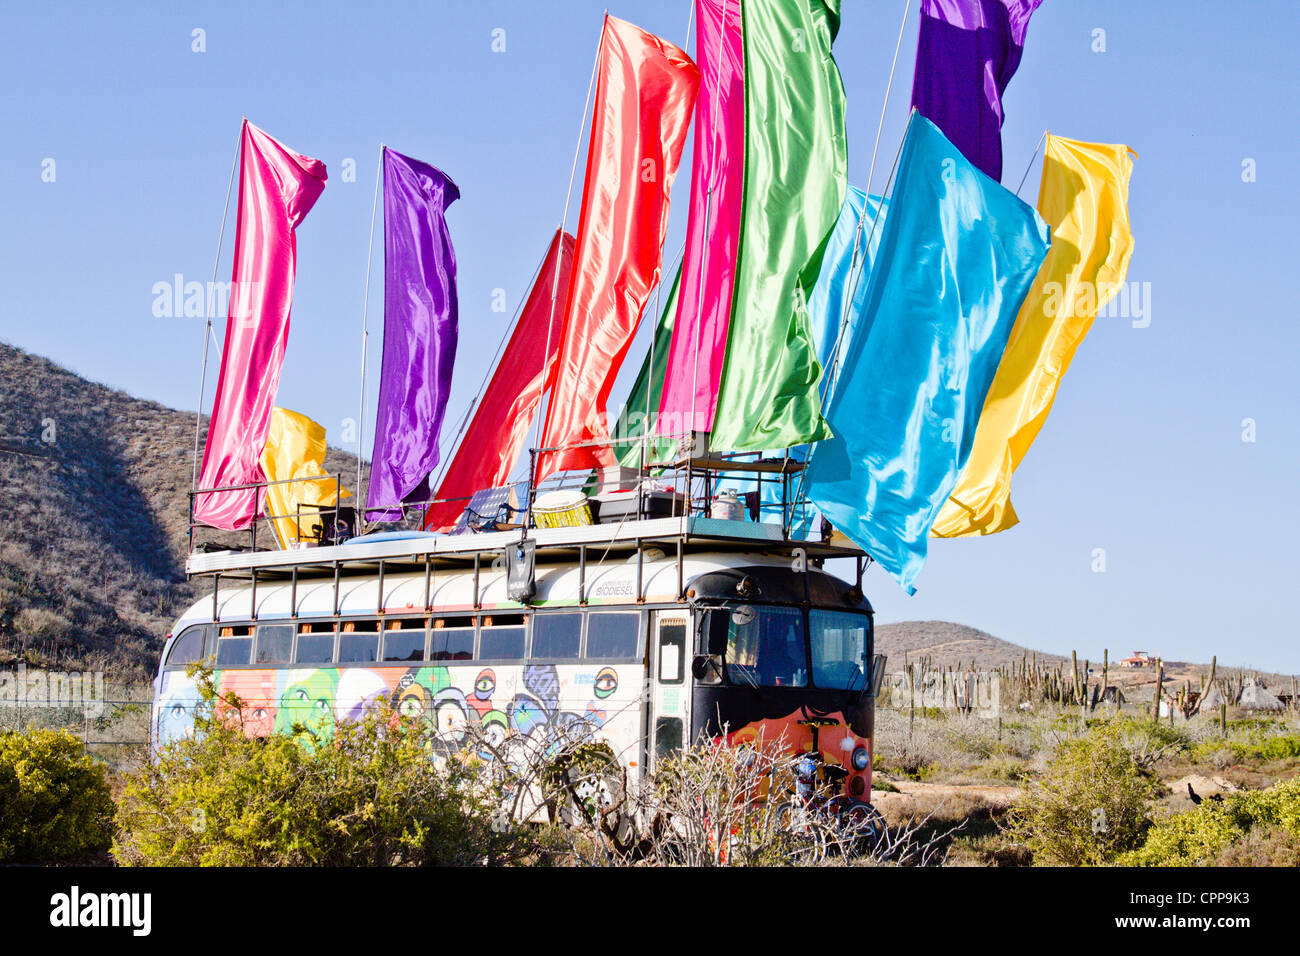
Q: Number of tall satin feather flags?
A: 12